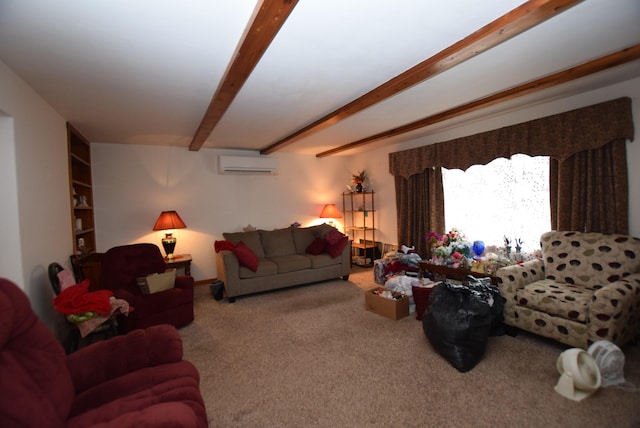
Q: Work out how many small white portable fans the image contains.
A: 2